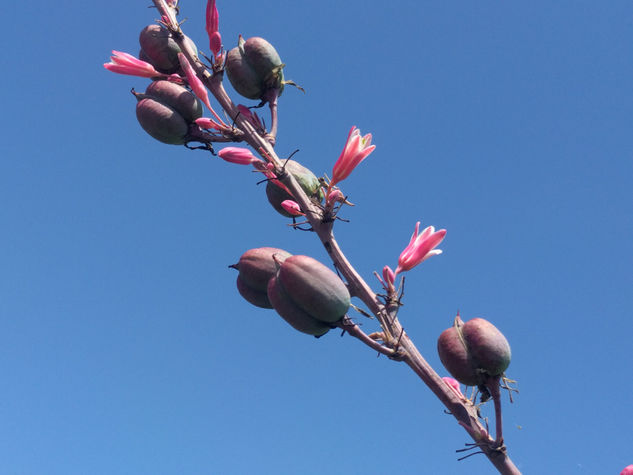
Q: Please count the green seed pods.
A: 7